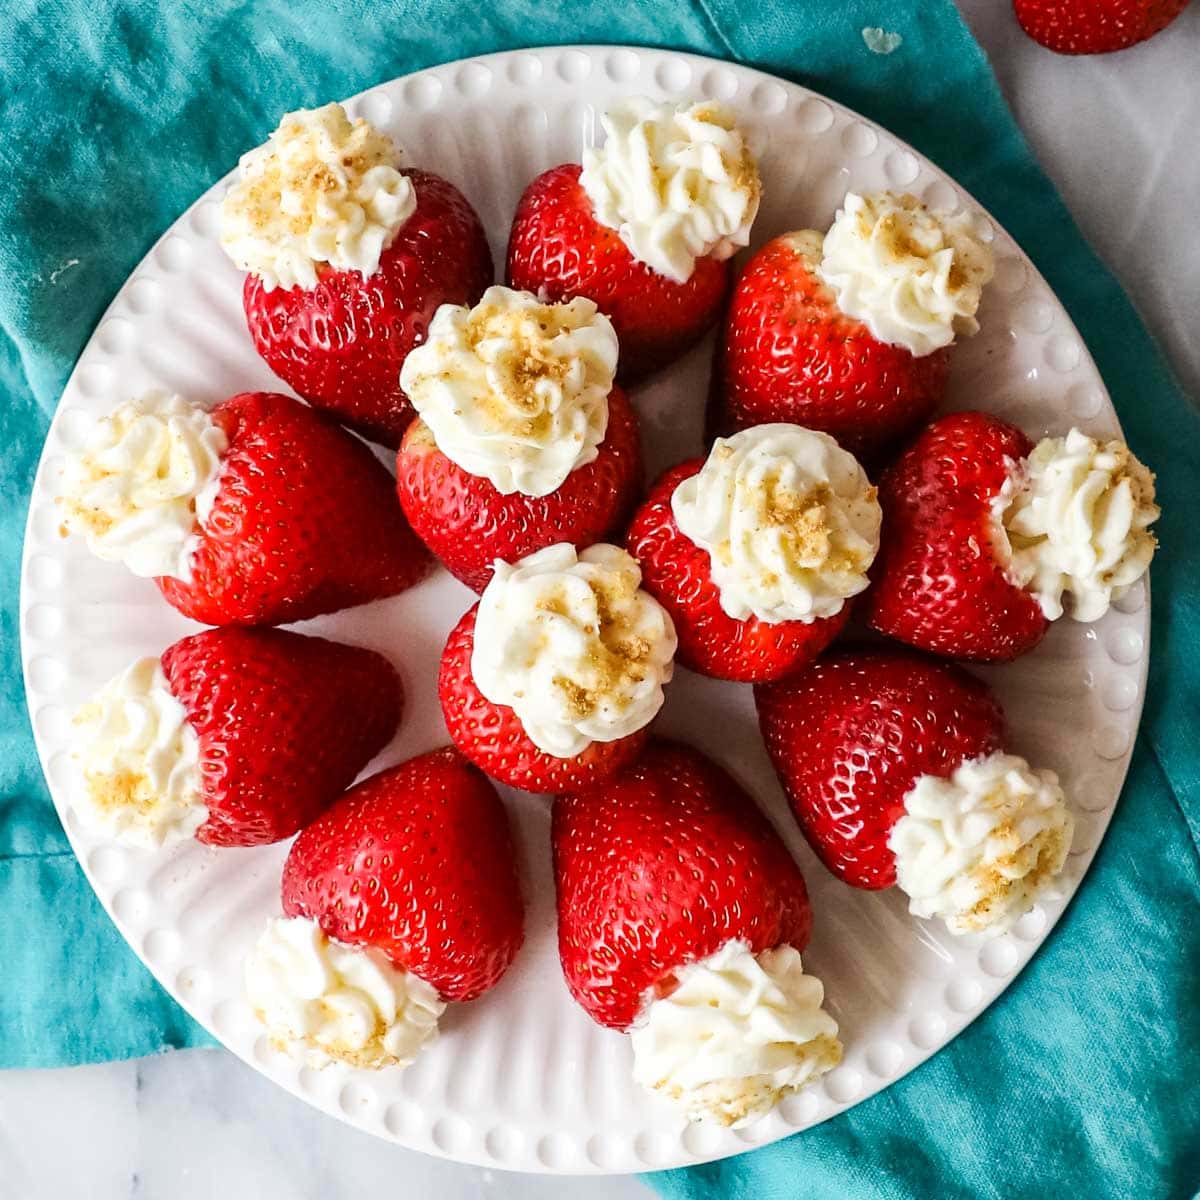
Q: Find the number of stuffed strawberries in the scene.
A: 12